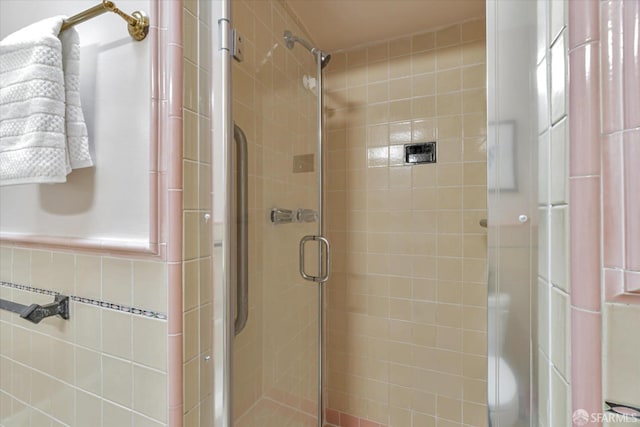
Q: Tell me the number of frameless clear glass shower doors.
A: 1